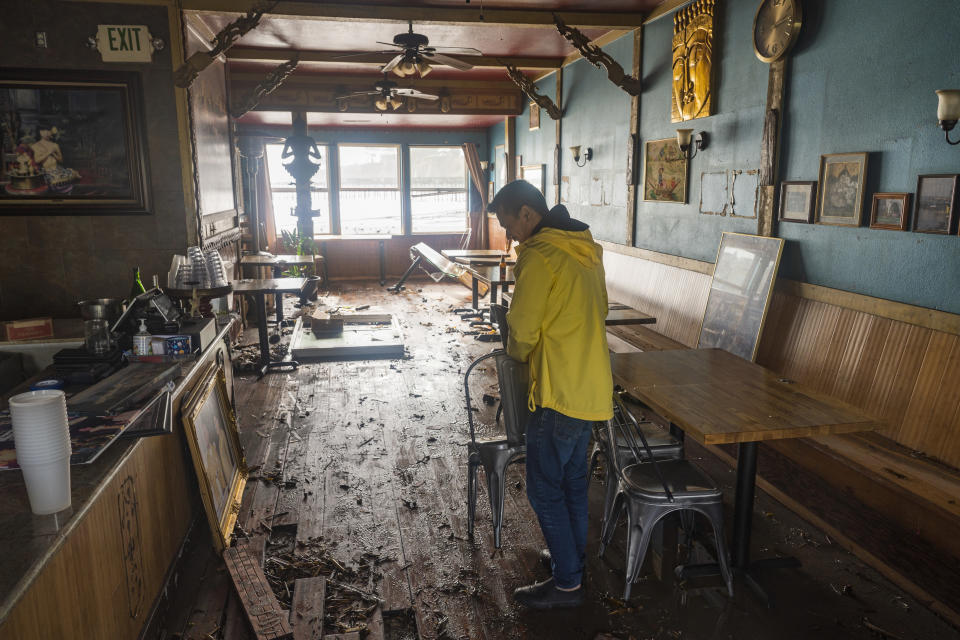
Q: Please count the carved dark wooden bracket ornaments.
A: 4